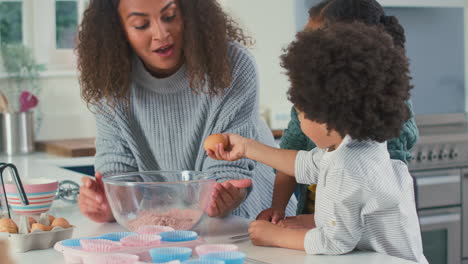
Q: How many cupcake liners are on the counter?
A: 12